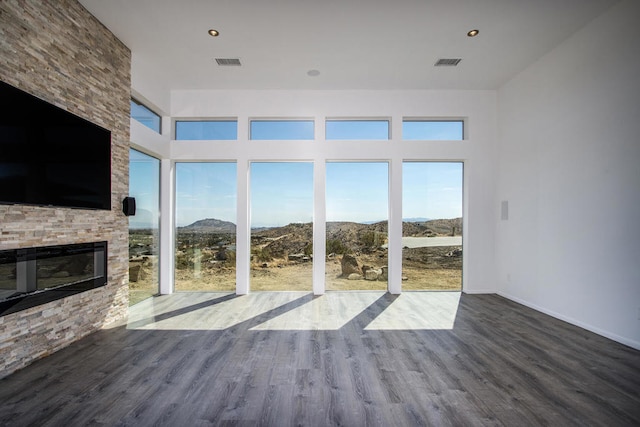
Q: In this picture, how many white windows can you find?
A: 10